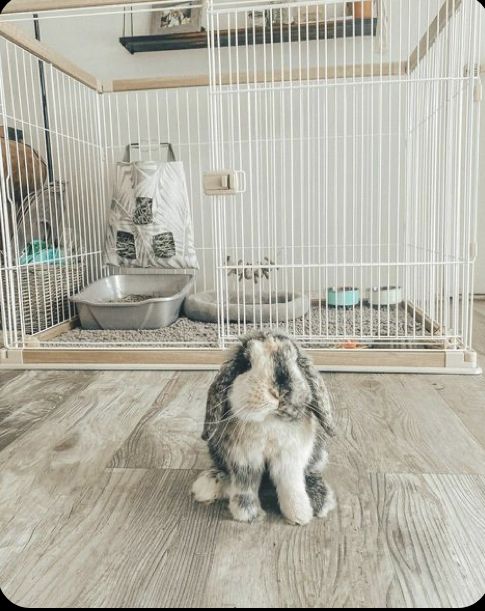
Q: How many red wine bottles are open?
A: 0